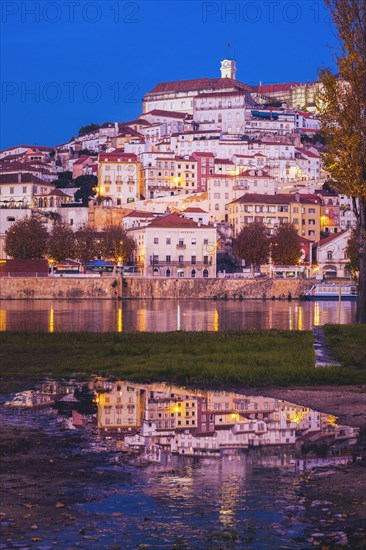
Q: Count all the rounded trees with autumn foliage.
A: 6